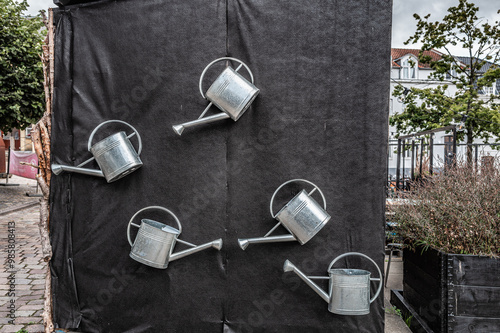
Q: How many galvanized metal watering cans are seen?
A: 5